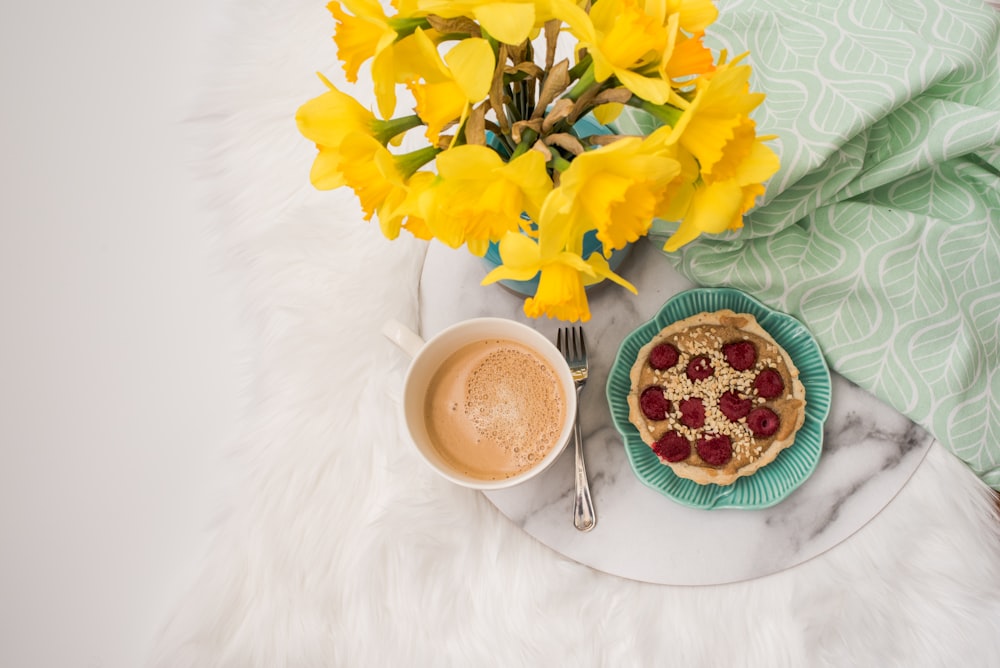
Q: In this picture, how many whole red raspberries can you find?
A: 10